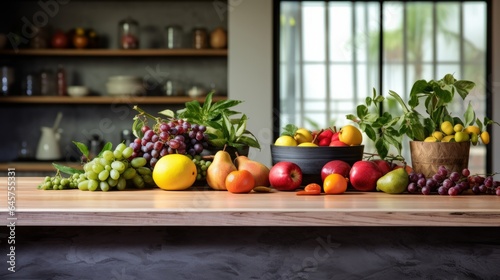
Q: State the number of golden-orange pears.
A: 2